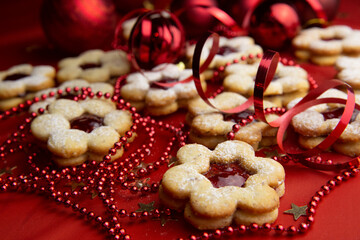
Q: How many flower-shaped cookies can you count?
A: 12